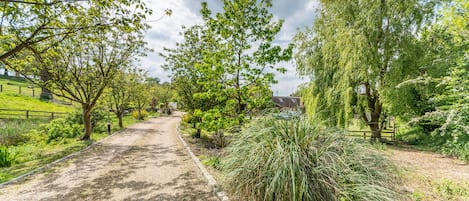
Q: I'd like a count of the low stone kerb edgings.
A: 2